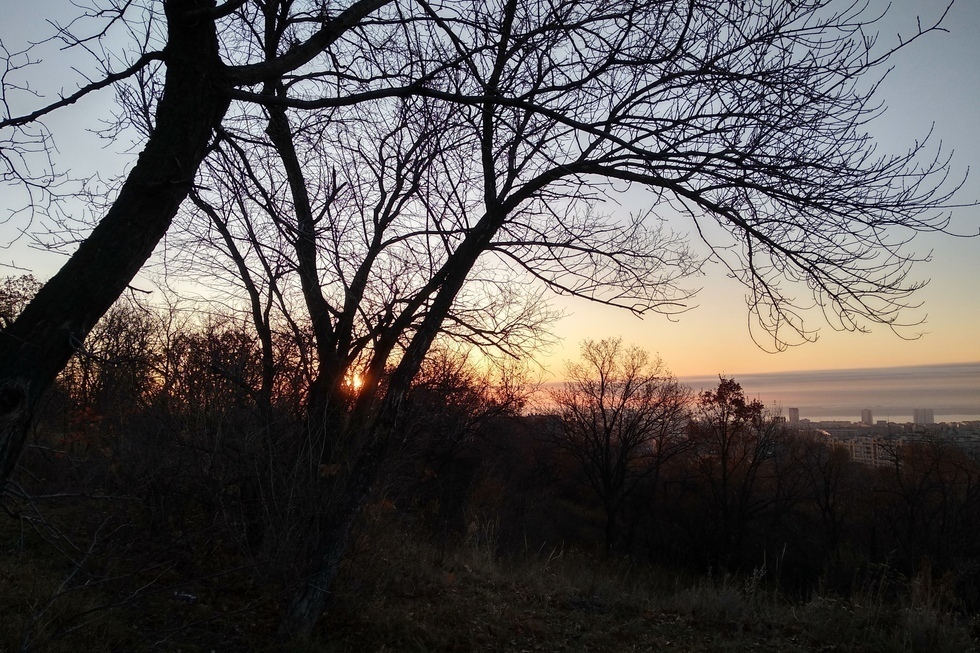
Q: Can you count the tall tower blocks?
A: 3